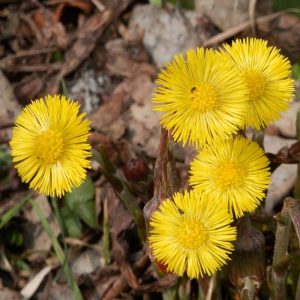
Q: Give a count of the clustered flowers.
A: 4